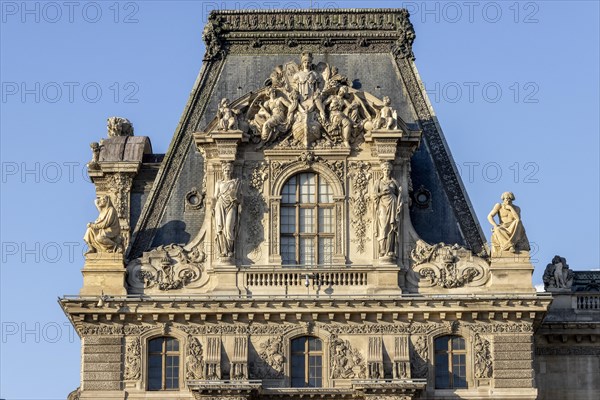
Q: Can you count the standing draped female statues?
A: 2